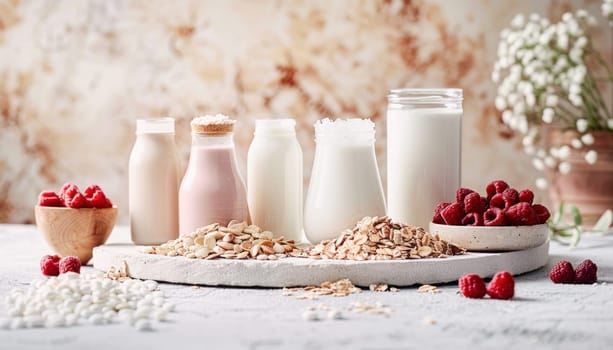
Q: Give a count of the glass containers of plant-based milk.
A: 5